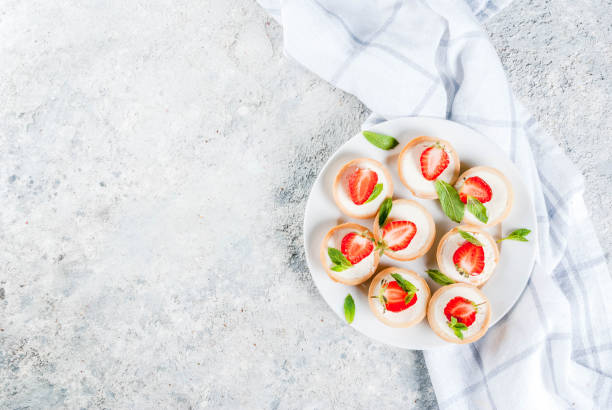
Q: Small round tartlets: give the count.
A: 8